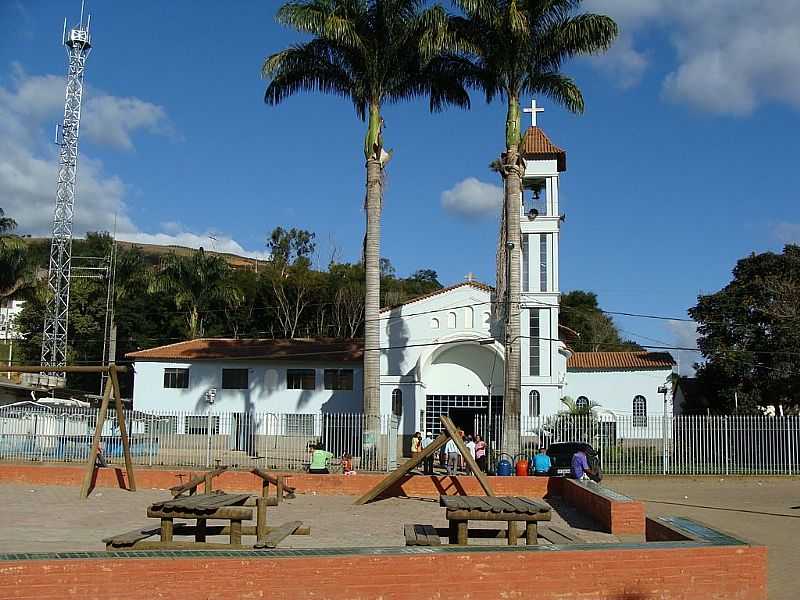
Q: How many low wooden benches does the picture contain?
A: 4